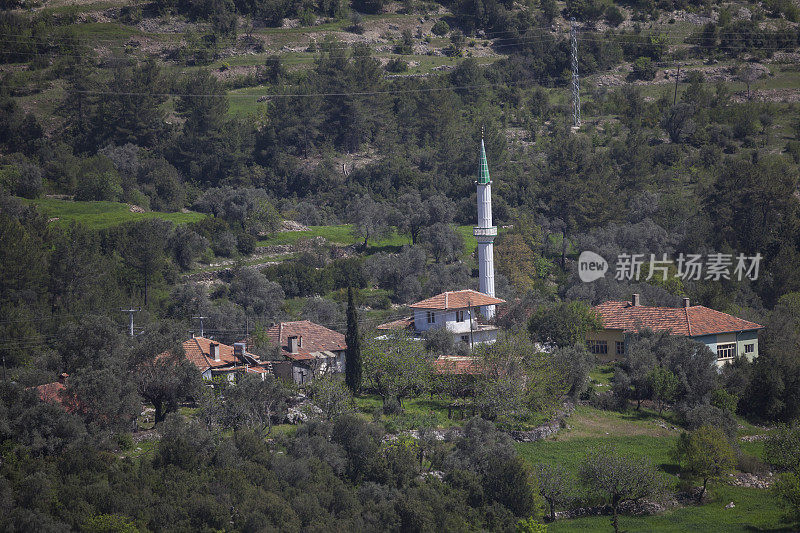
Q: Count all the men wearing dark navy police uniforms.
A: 0